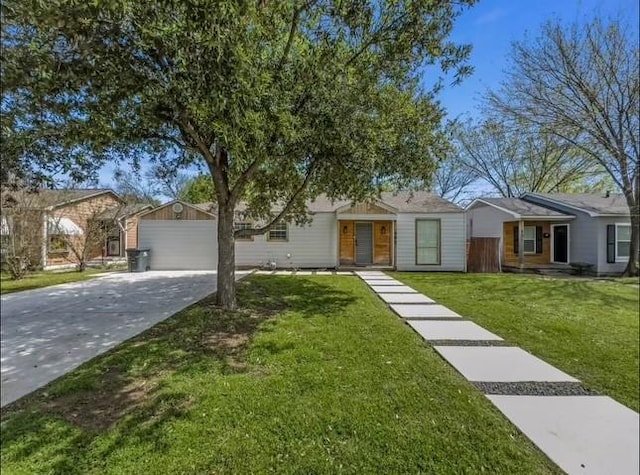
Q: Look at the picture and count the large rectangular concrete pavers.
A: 9